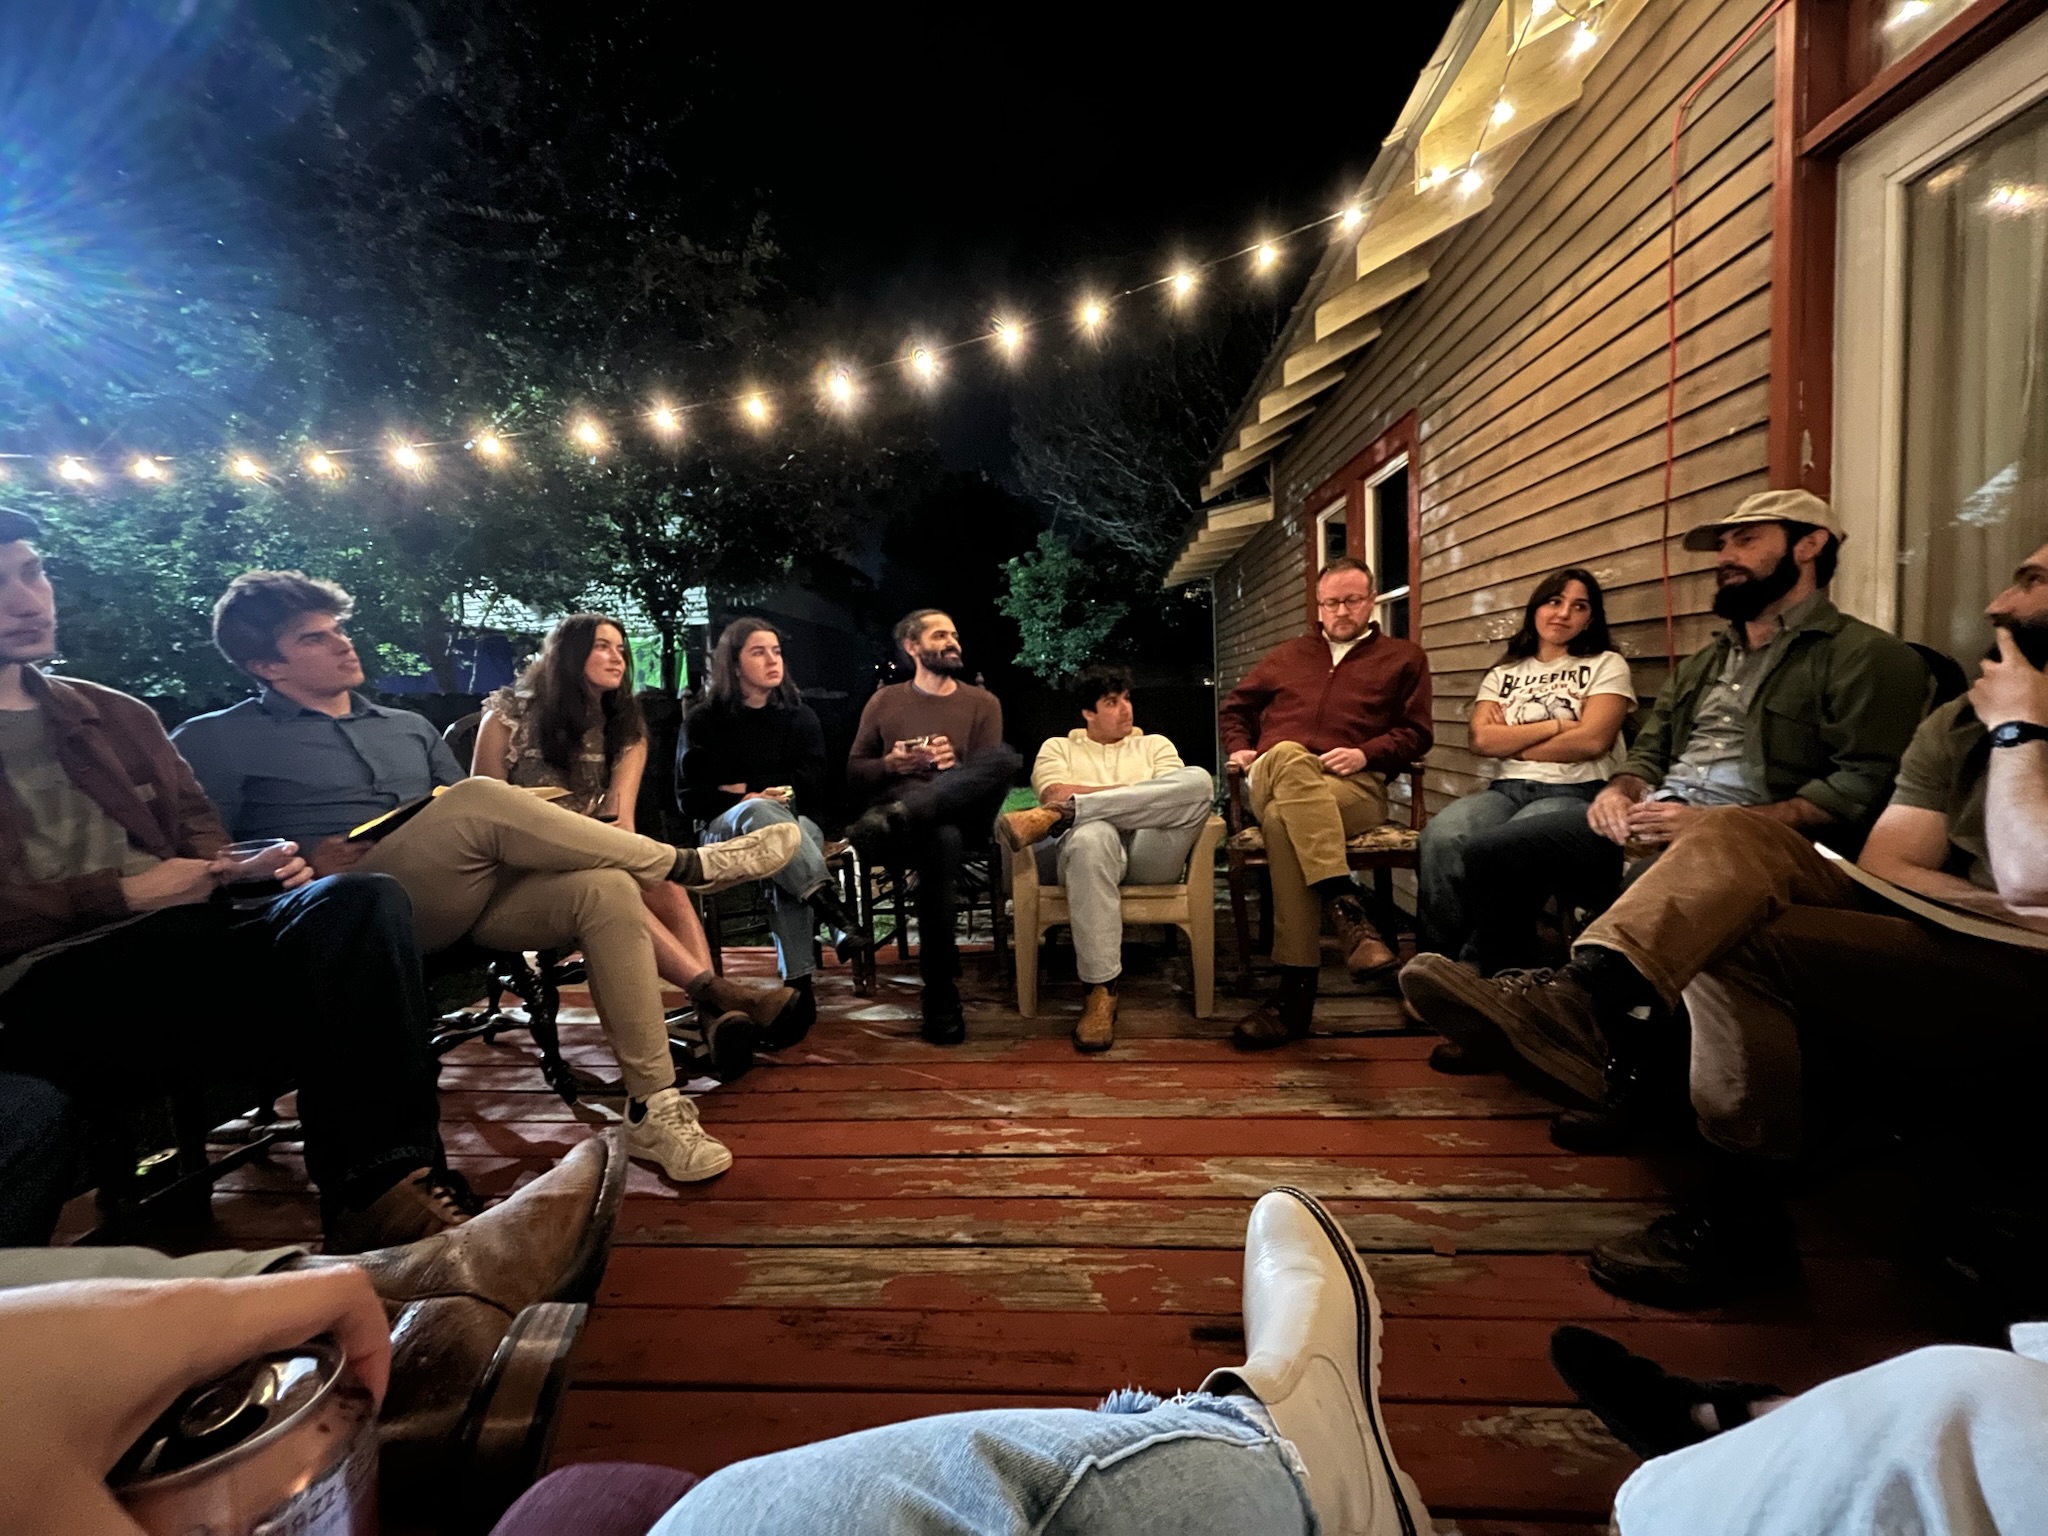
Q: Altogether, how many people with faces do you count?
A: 10